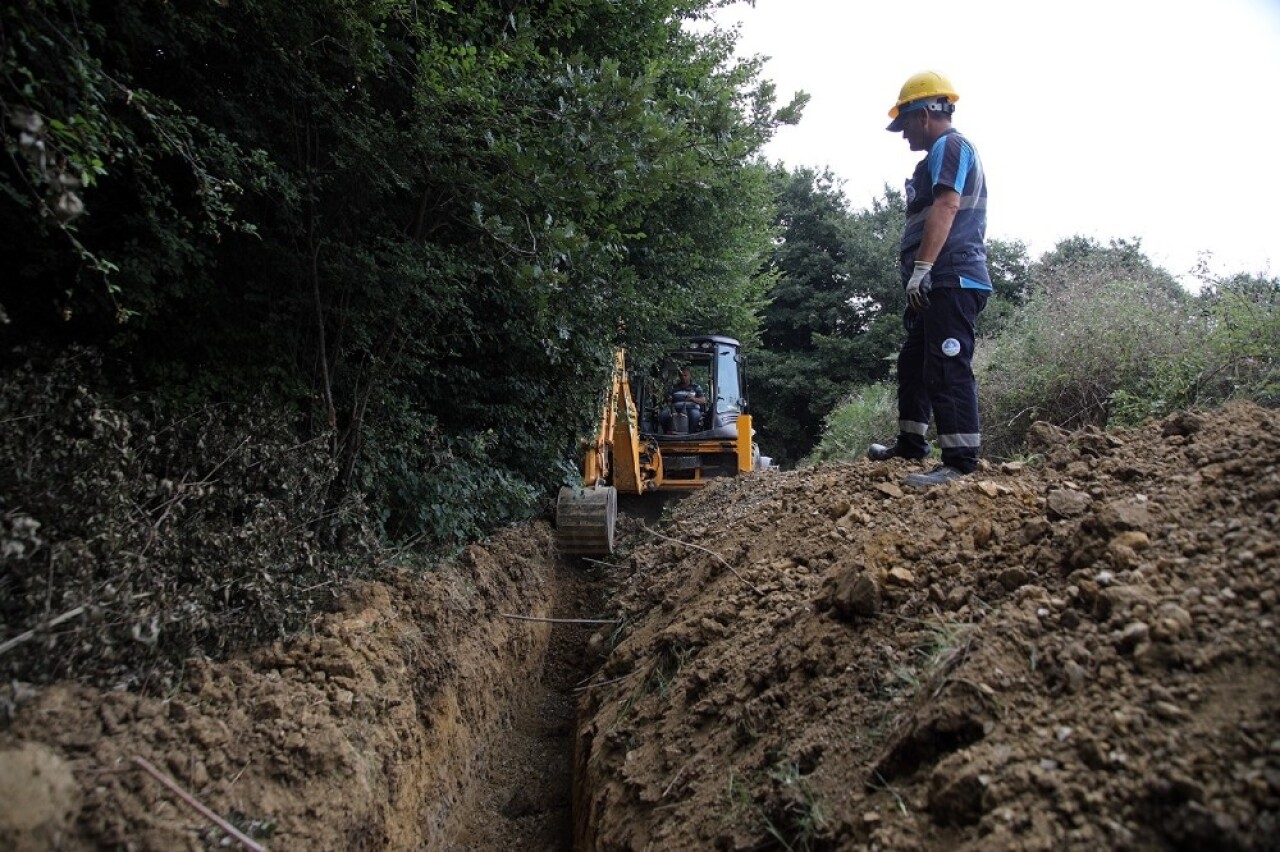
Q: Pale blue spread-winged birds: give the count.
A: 0